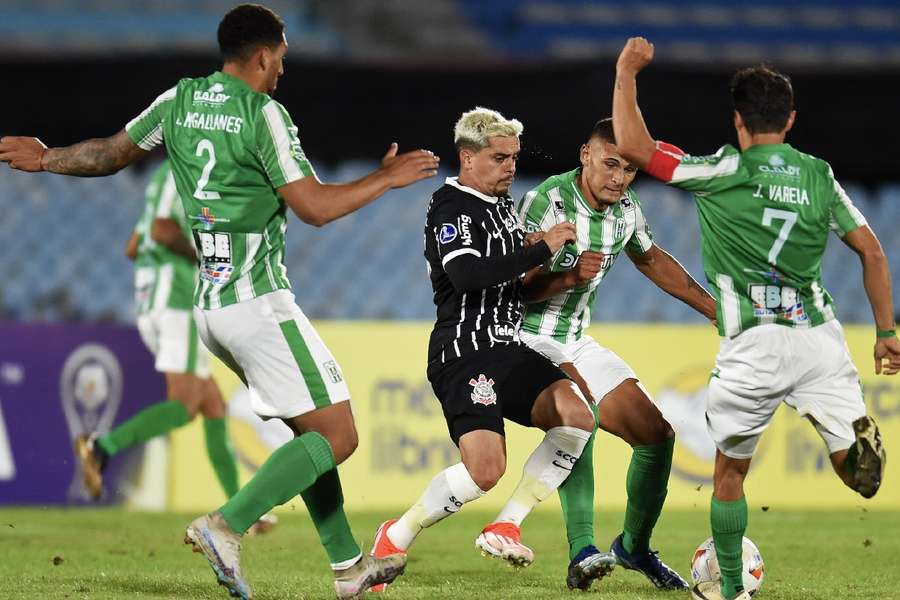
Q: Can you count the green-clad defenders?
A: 4